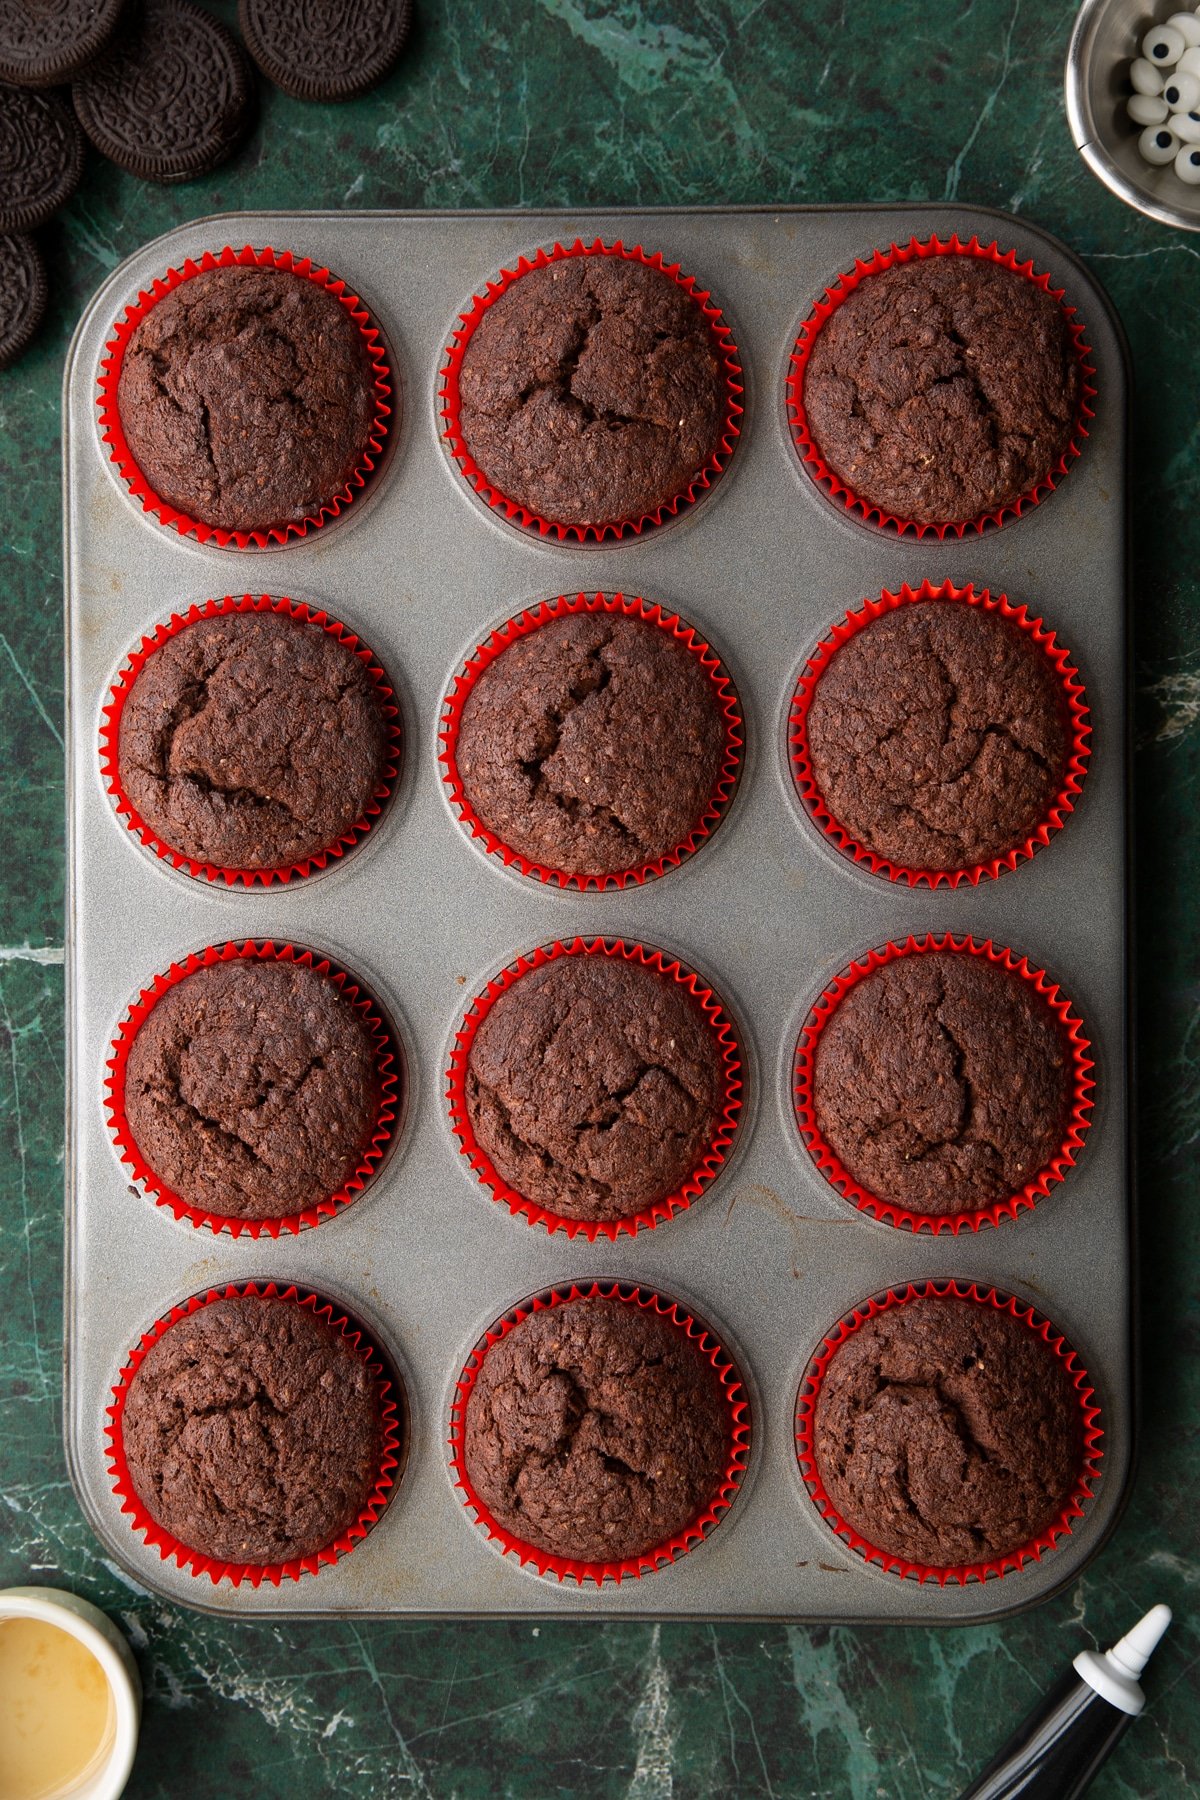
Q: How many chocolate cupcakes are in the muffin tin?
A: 12